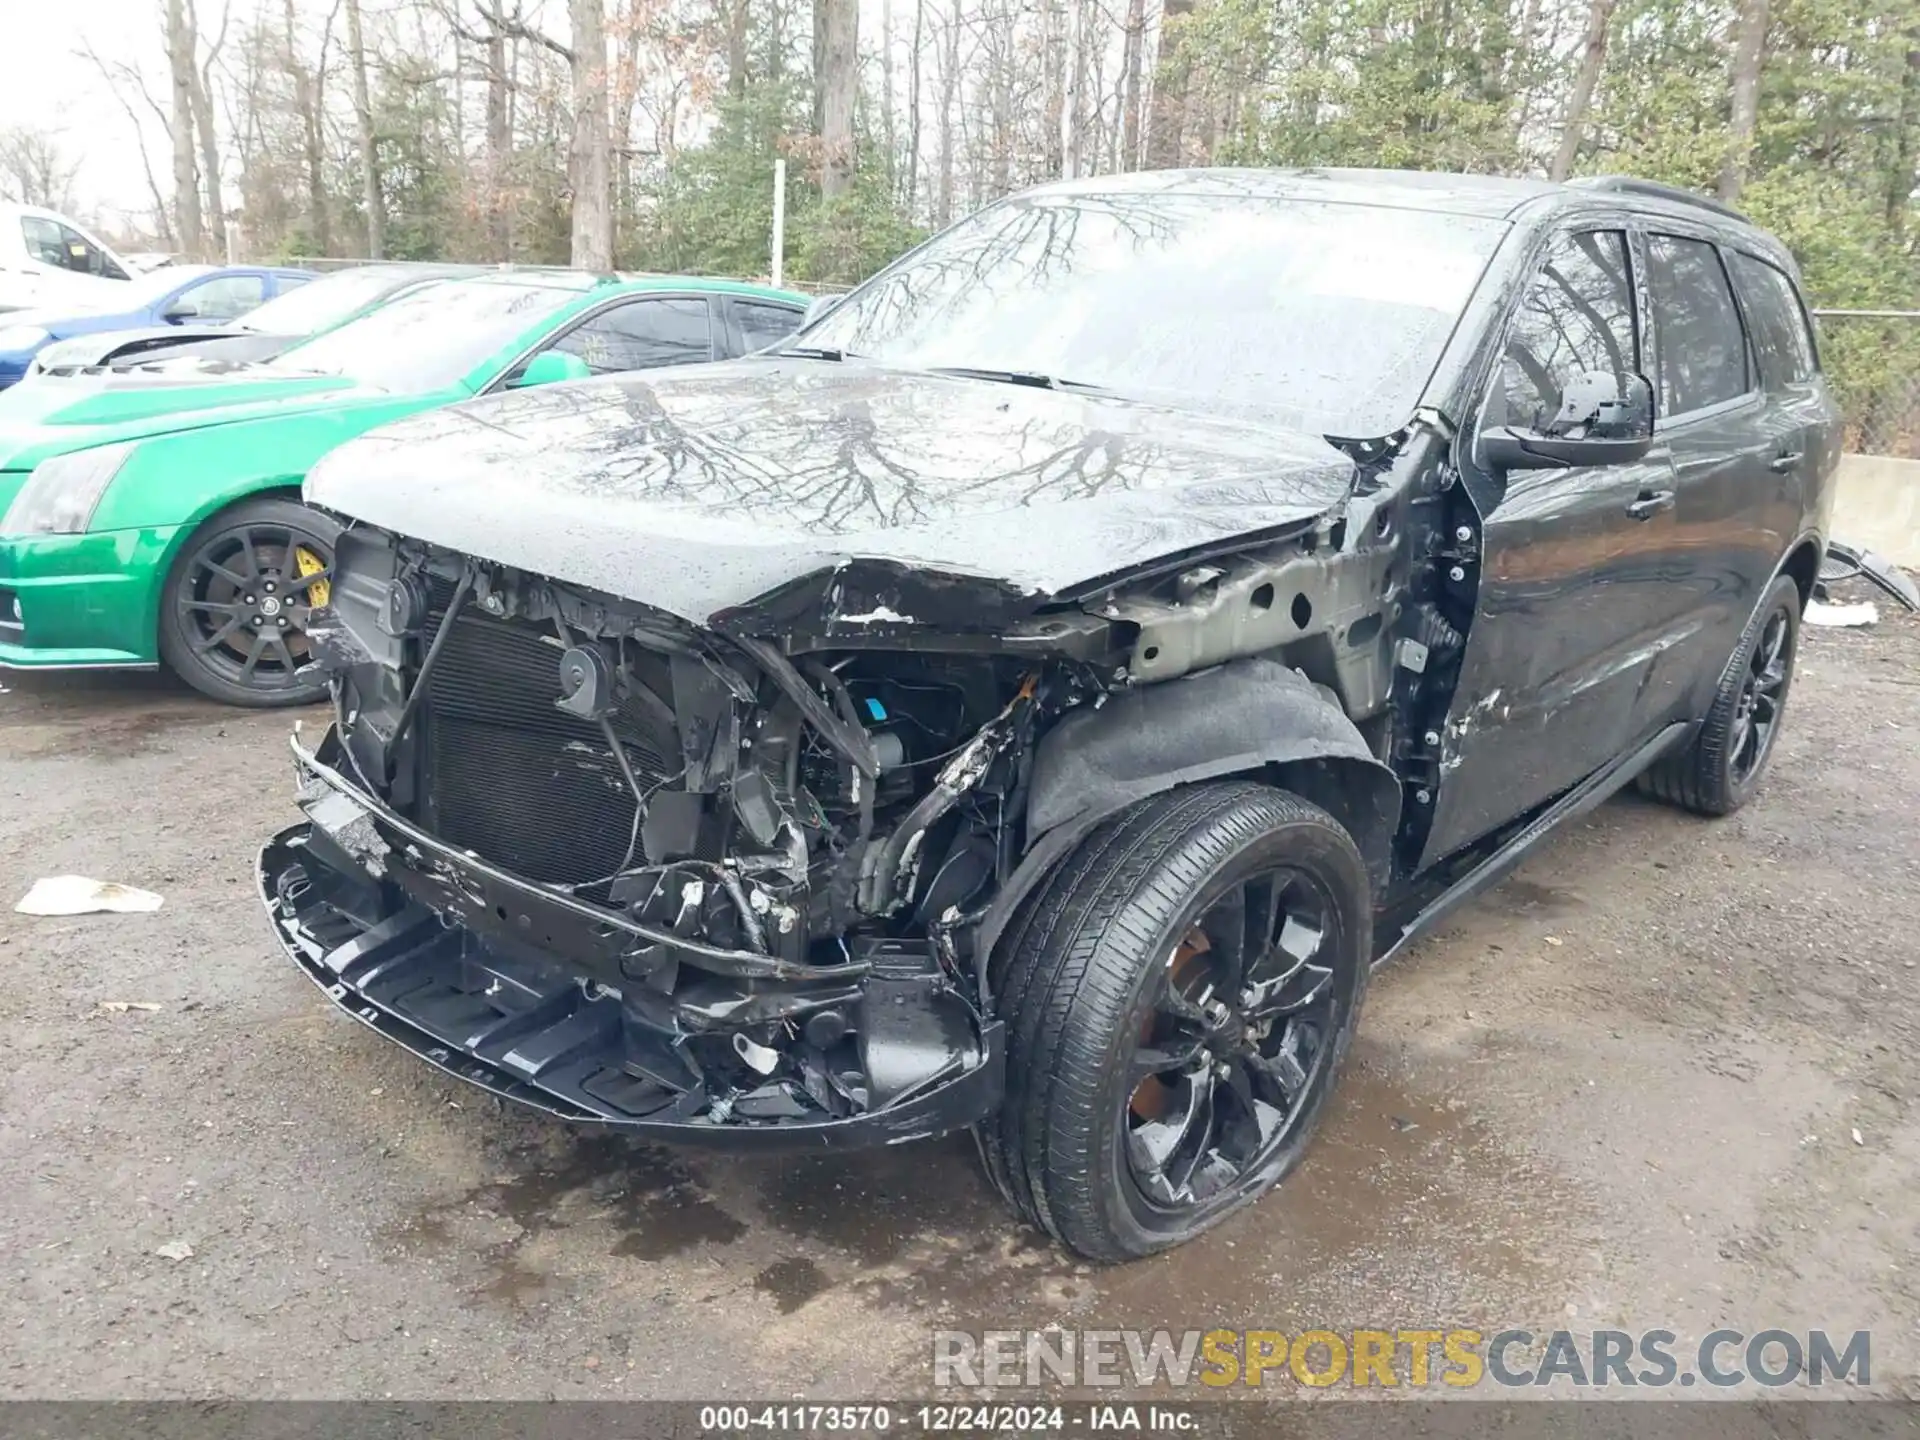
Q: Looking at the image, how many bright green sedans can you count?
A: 1